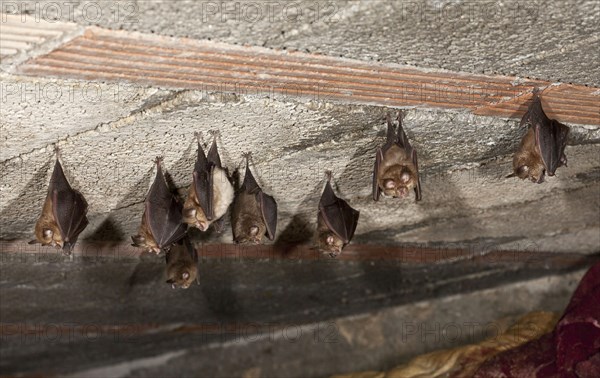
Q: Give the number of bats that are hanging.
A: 8